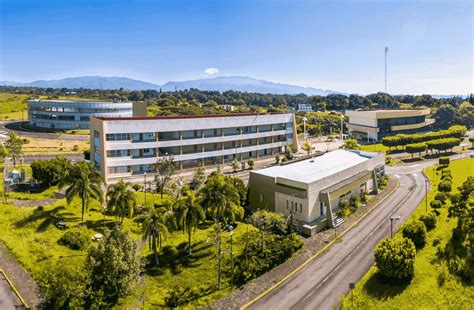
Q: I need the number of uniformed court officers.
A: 0